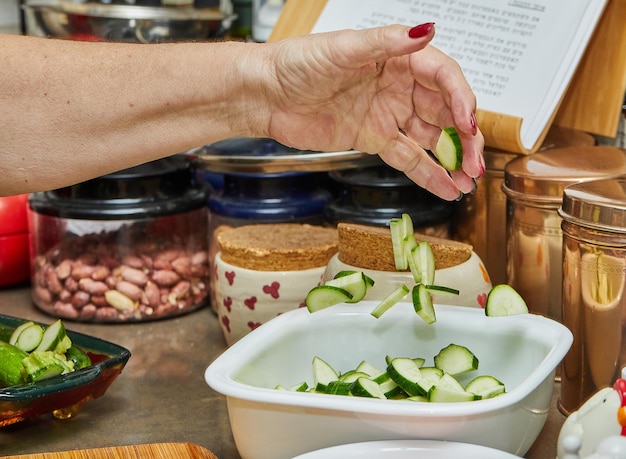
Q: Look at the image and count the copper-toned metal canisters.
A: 3